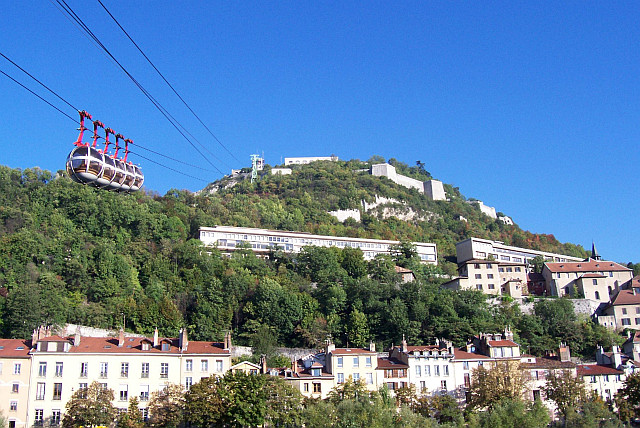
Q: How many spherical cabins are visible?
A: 5